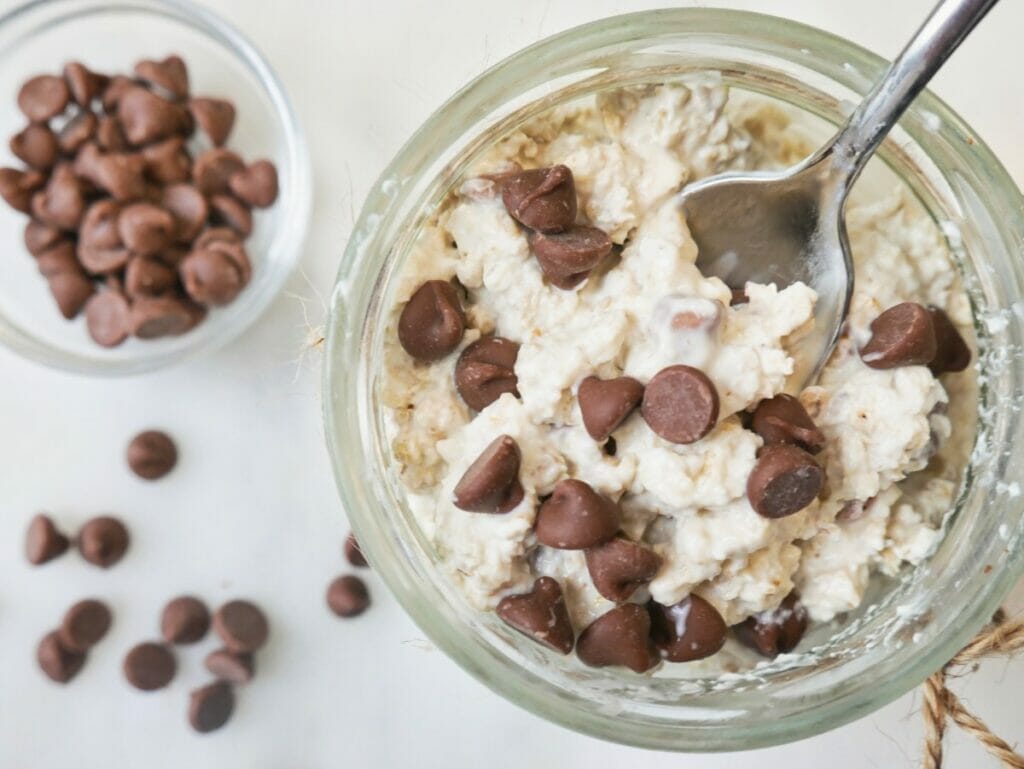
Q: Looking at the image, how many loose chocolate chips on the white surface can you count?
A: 12